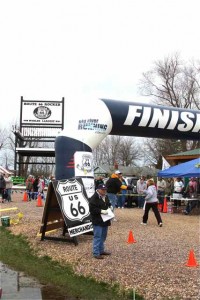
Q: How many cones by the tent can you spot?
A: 1